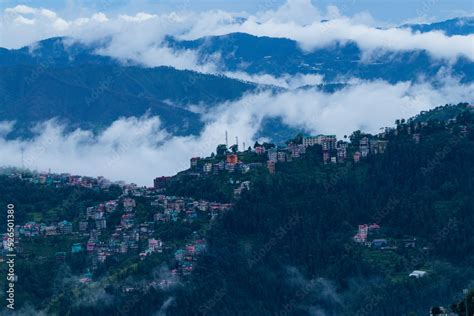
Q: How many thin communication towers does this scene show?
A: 3